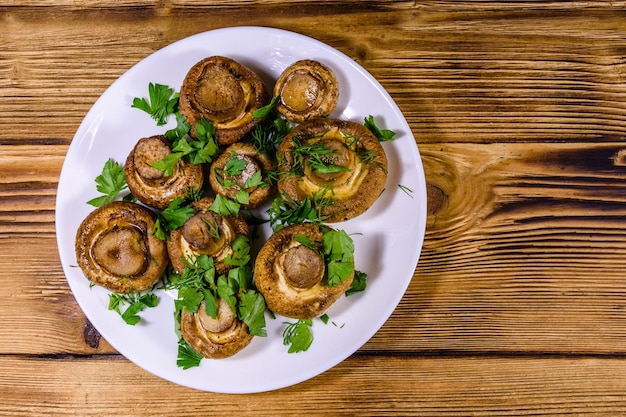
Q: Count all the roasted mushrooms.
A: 9